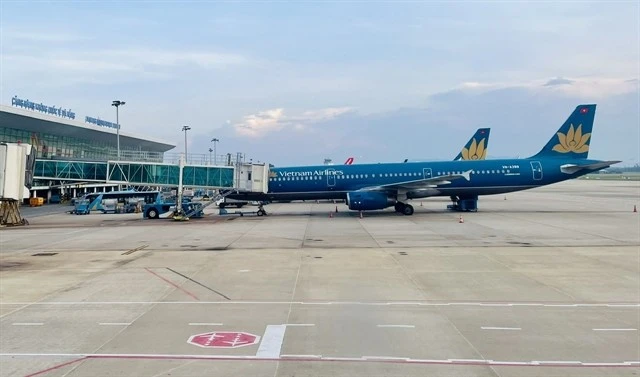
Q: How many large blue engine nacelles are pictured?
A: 1